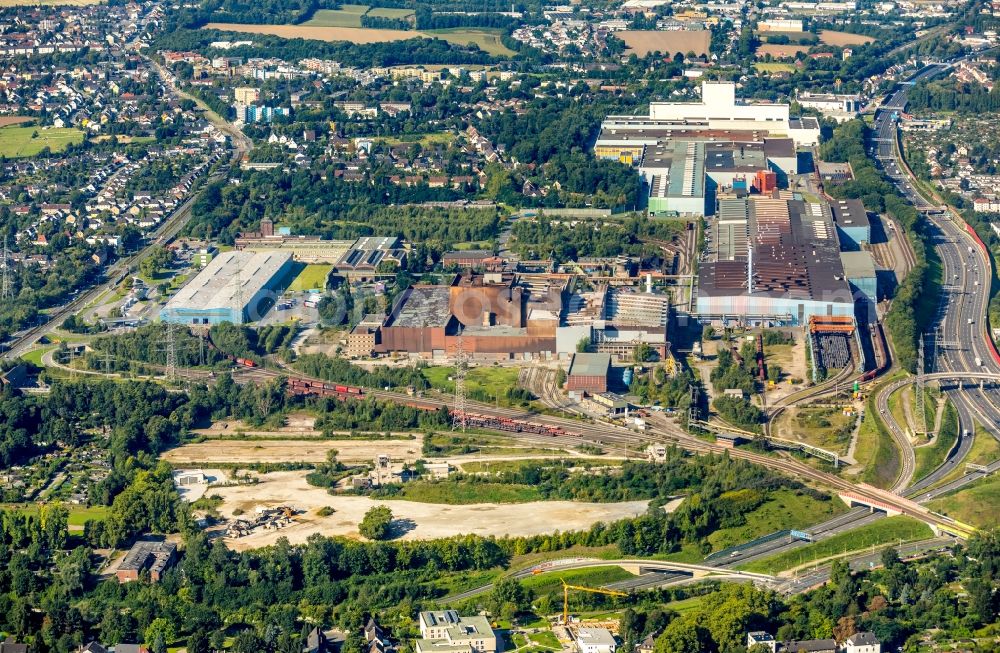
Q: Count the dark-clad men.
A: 0